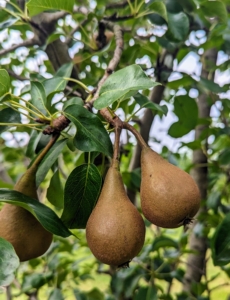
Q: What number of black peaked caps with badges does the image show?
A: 0